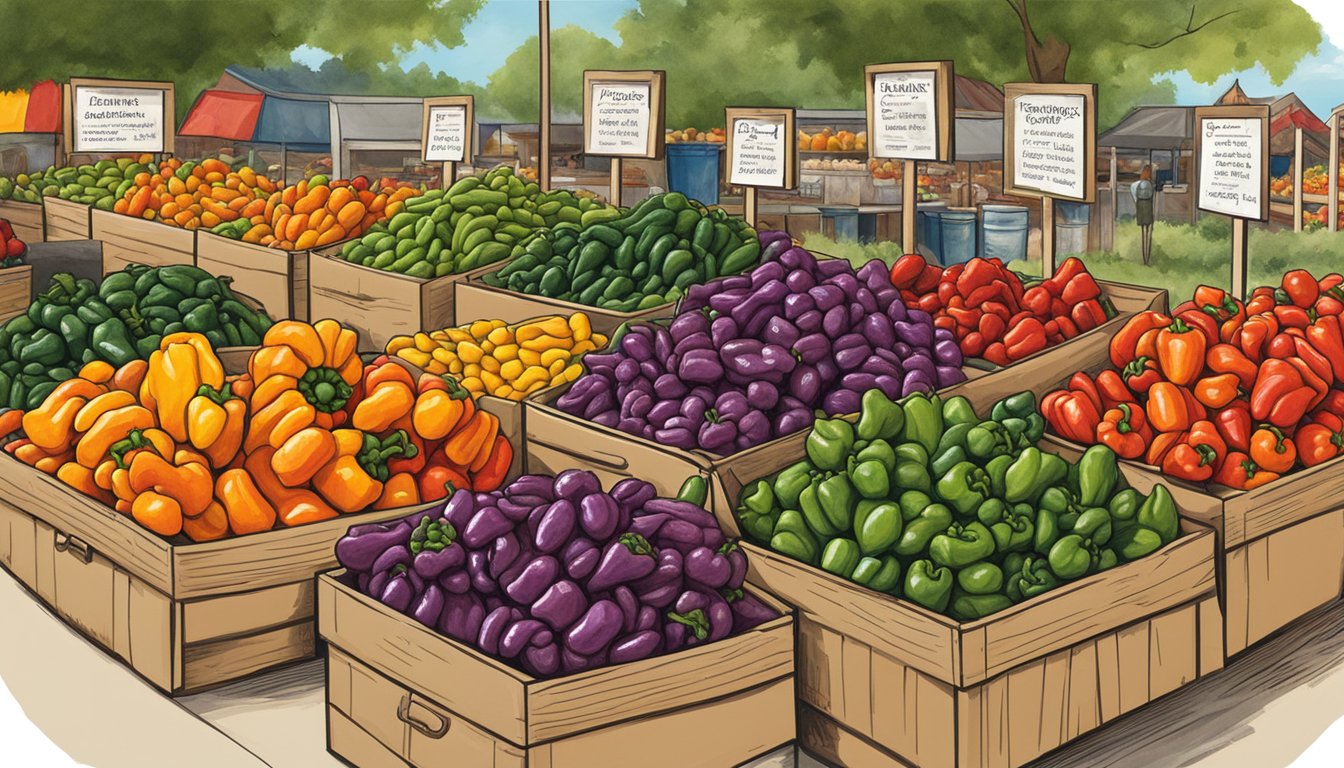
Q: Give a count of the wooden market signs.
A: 7